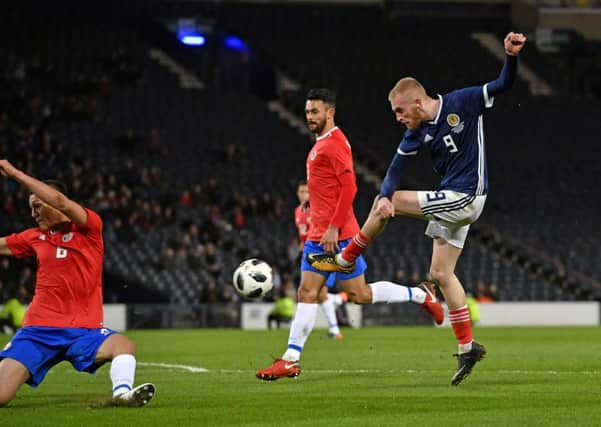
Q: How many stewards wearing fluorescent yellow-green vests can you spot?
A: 3